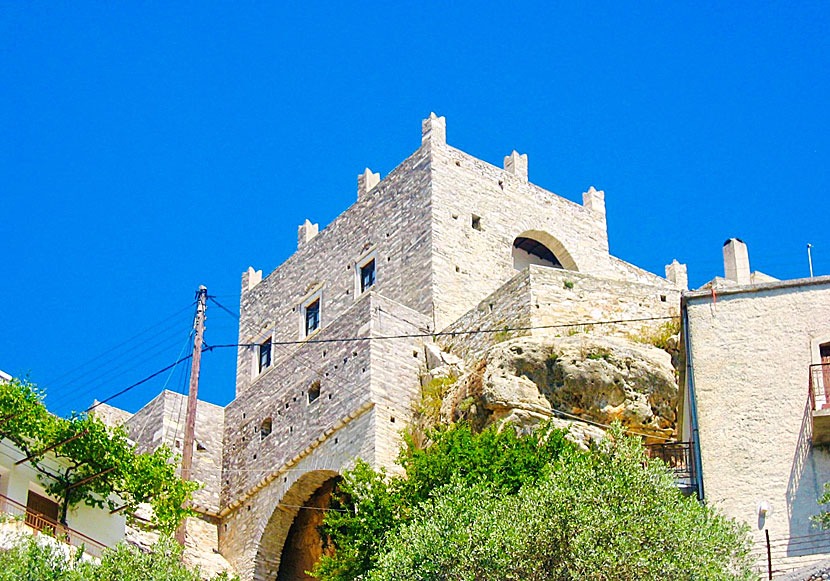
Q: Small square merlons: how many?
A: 7